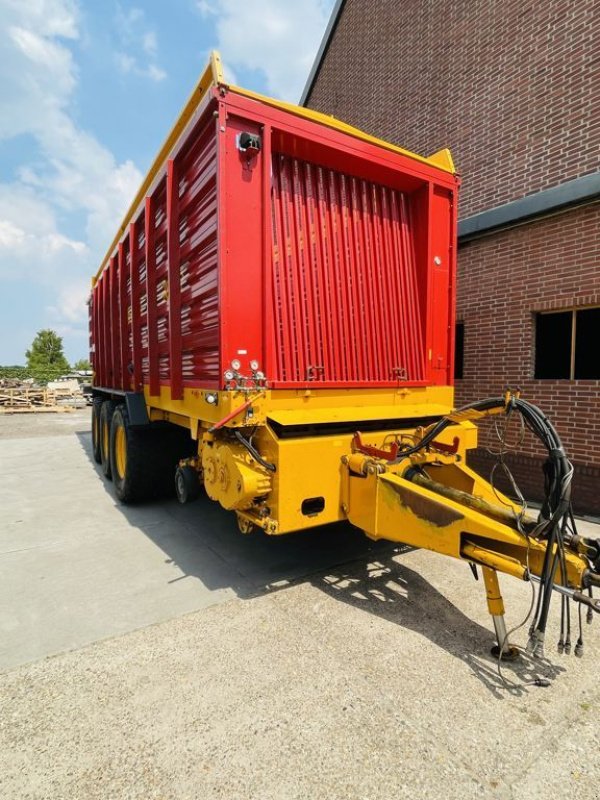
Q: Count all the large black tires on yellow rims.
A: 3